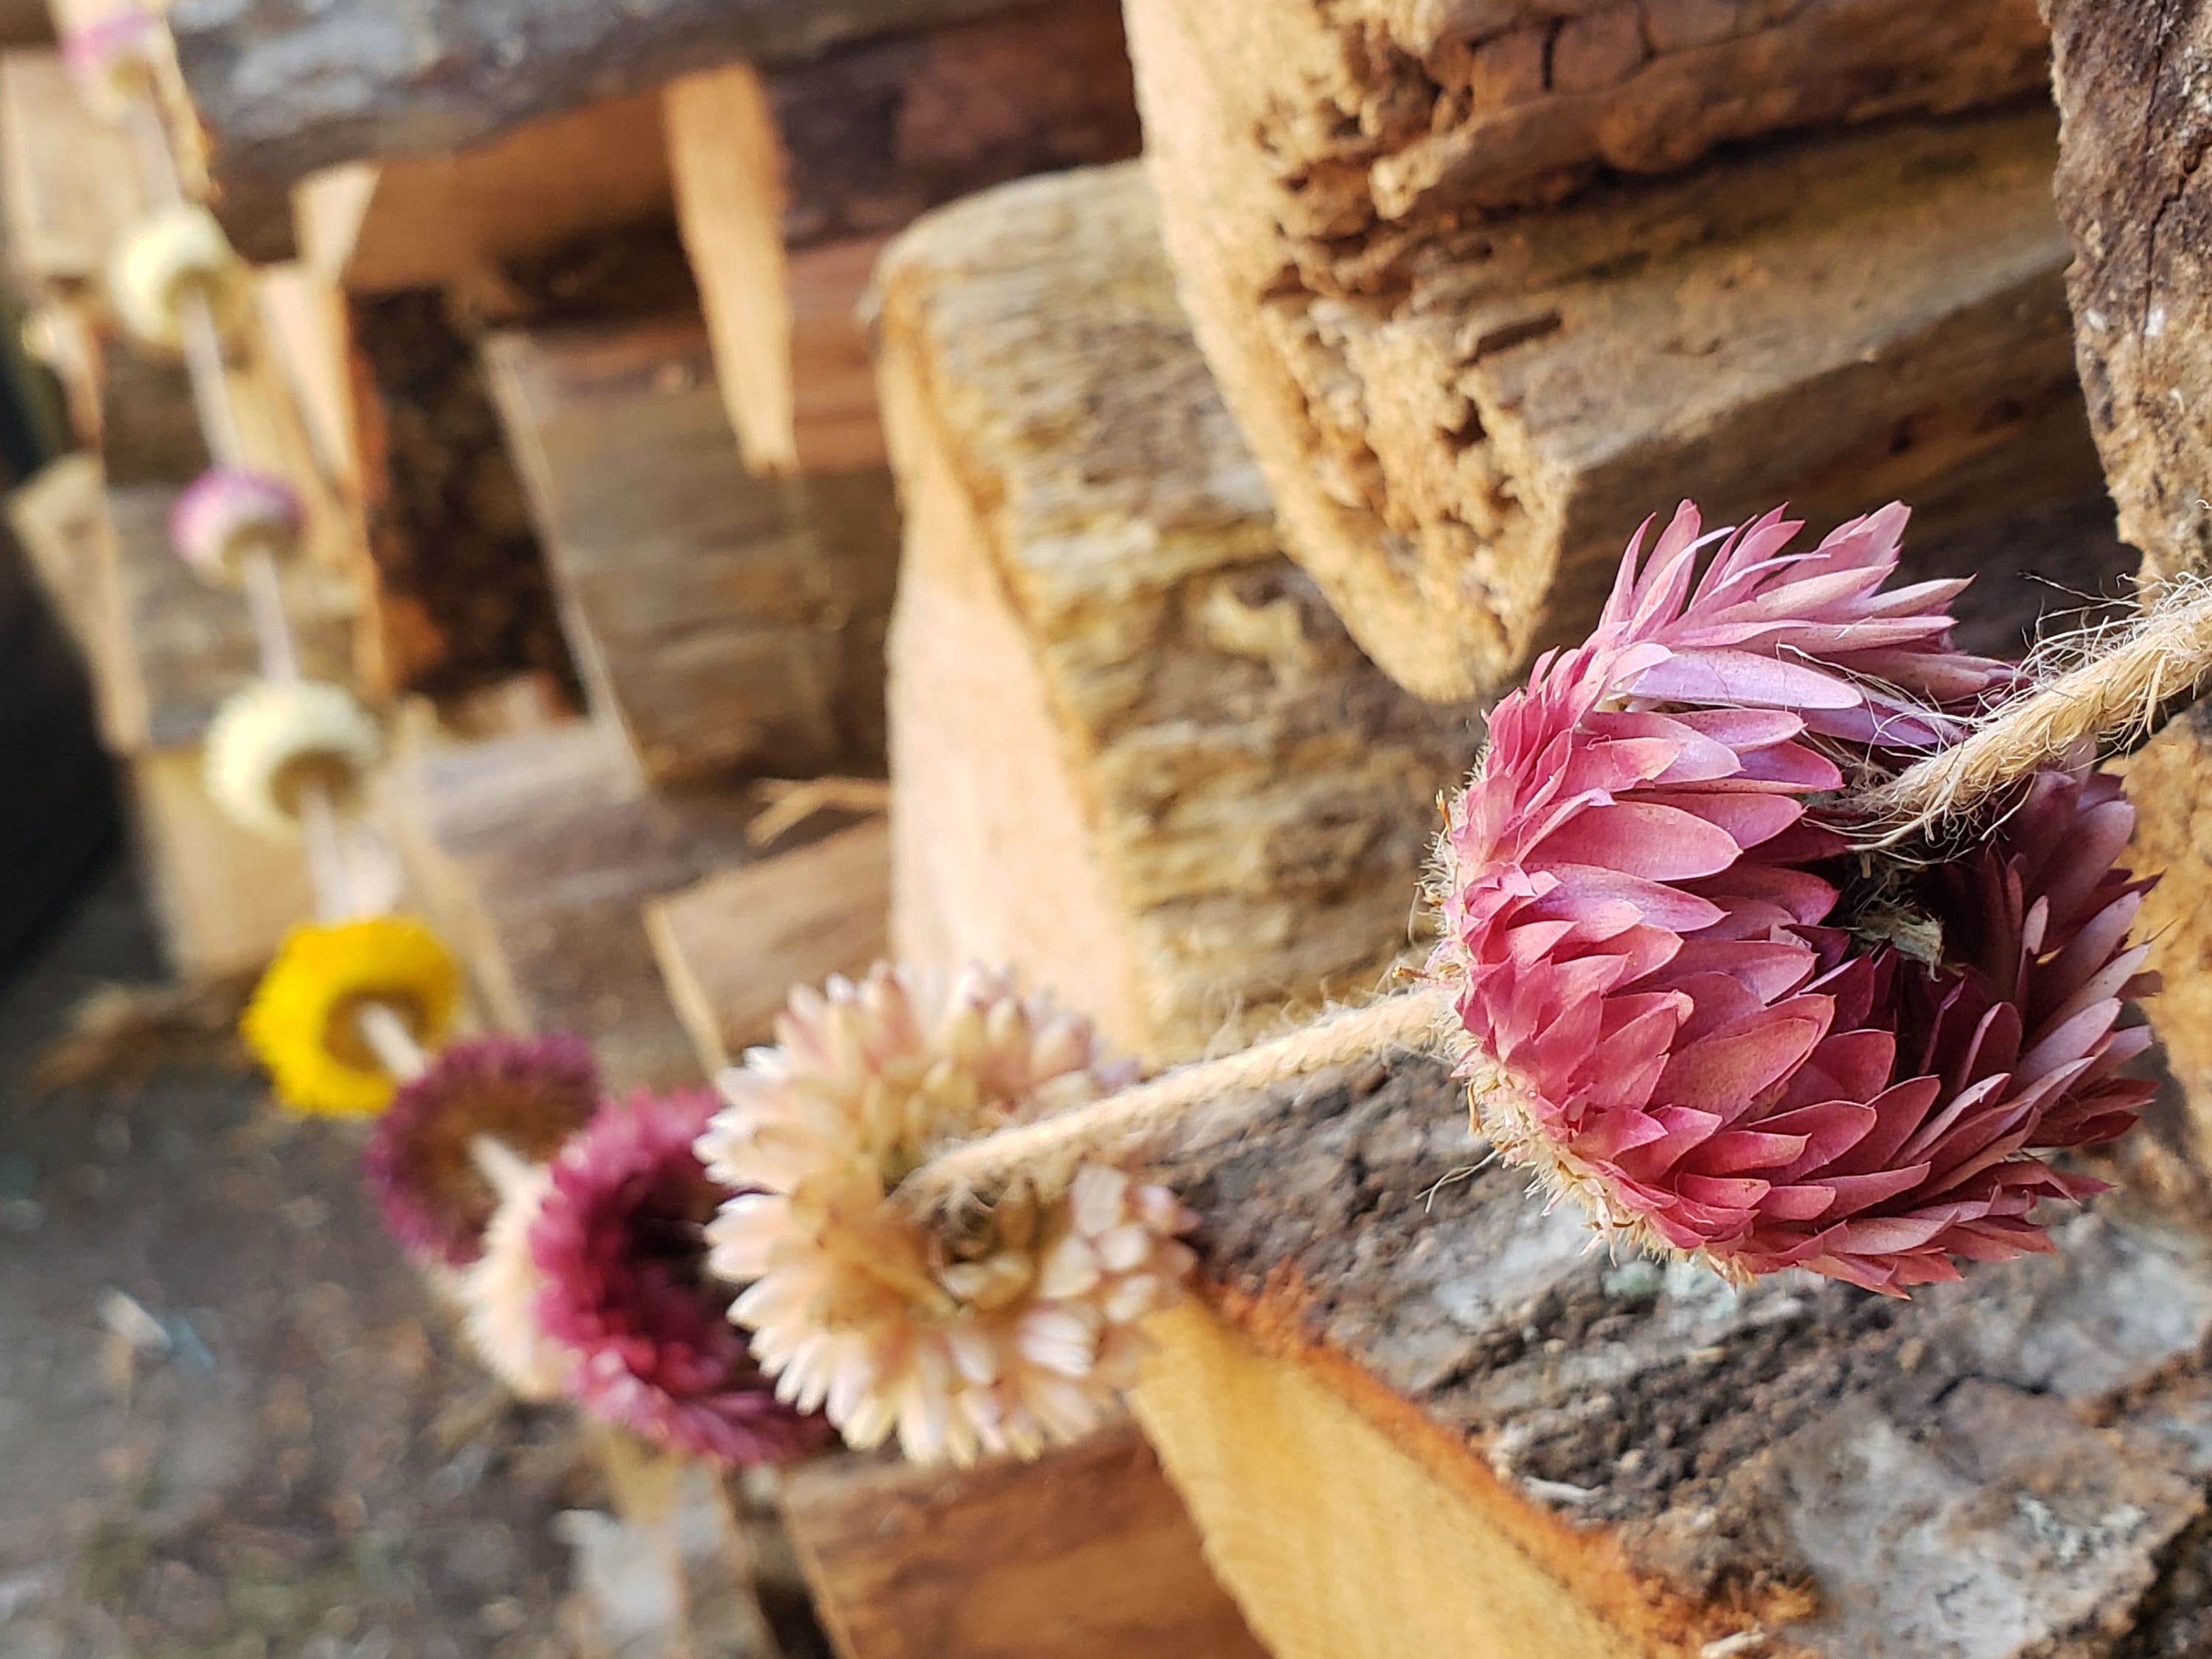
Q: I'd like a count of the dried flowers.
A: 10